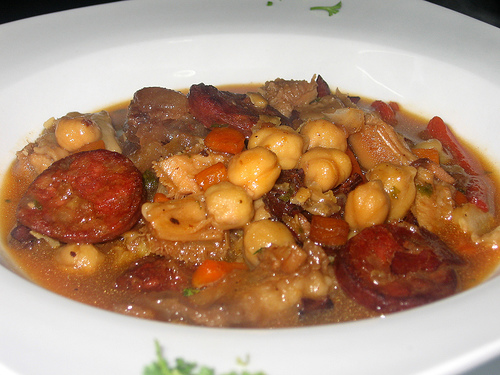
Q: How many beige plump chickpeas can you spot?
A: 10